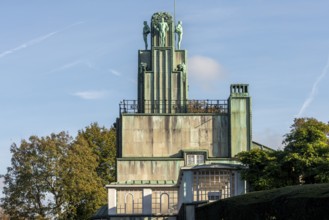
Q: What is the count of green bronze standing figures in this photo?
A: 3